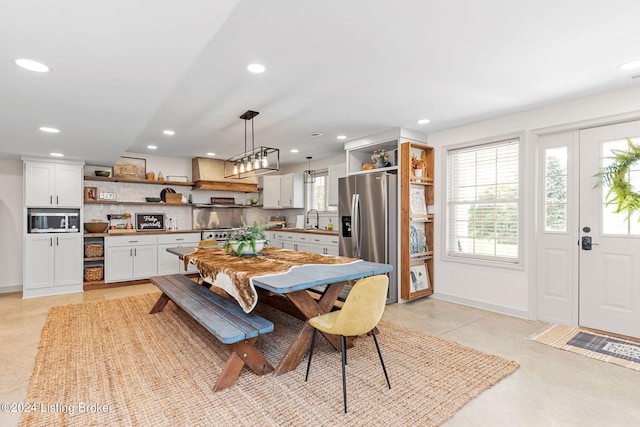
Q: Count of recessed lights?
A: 11